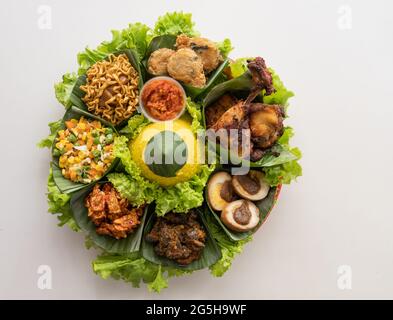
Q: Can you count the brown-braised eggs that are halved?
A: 3